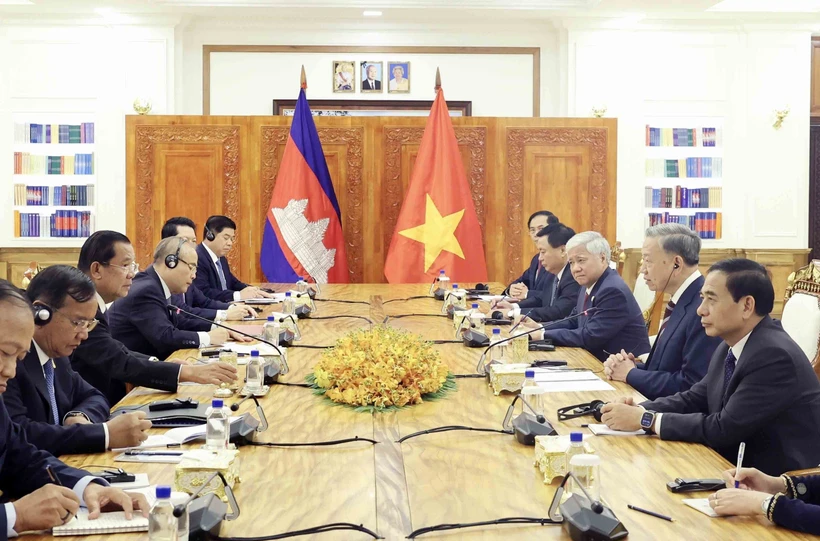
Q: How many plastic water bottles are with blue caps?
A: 12